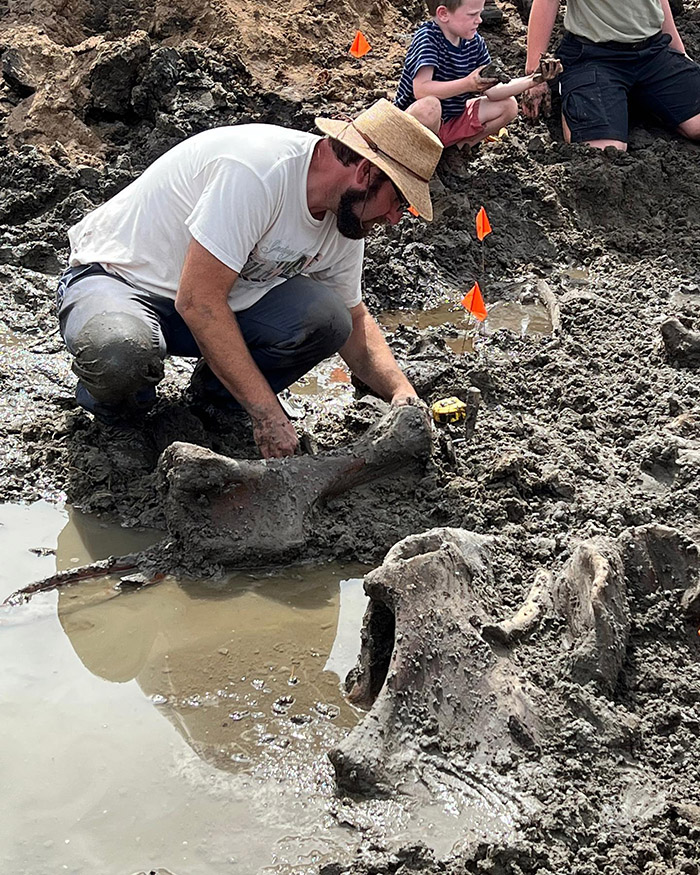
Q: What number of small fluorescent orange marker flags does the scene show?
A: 4